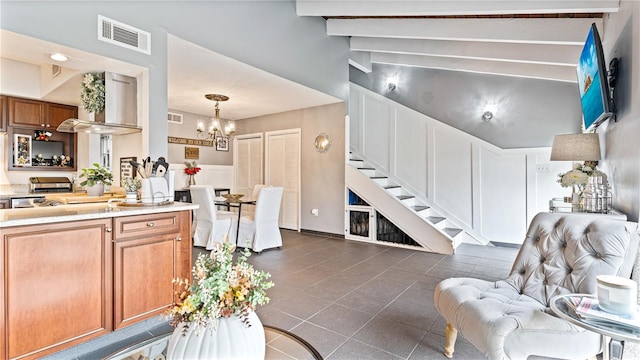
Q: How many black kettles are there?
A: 0